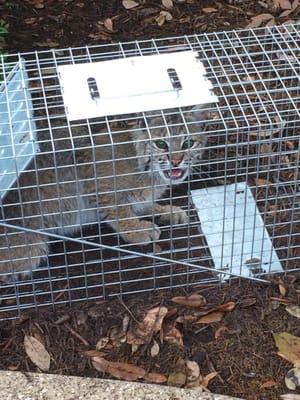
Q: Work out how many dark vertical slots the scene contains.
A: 2